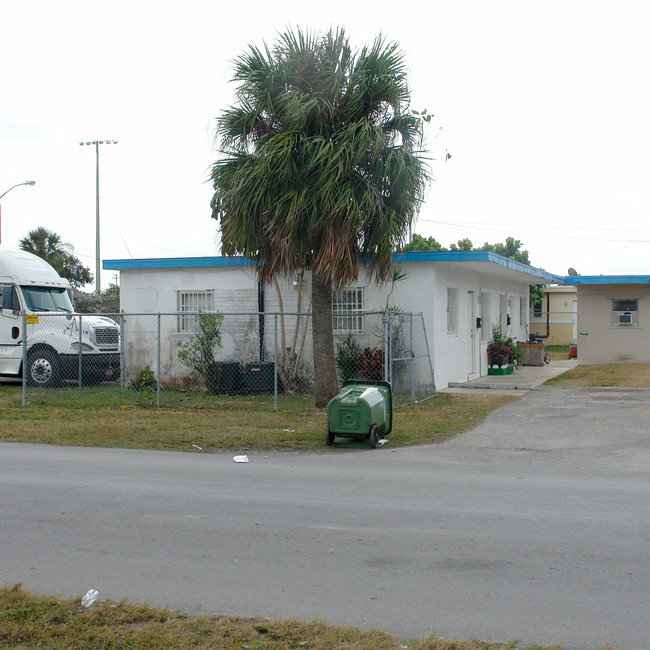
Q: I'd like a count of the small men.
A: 0